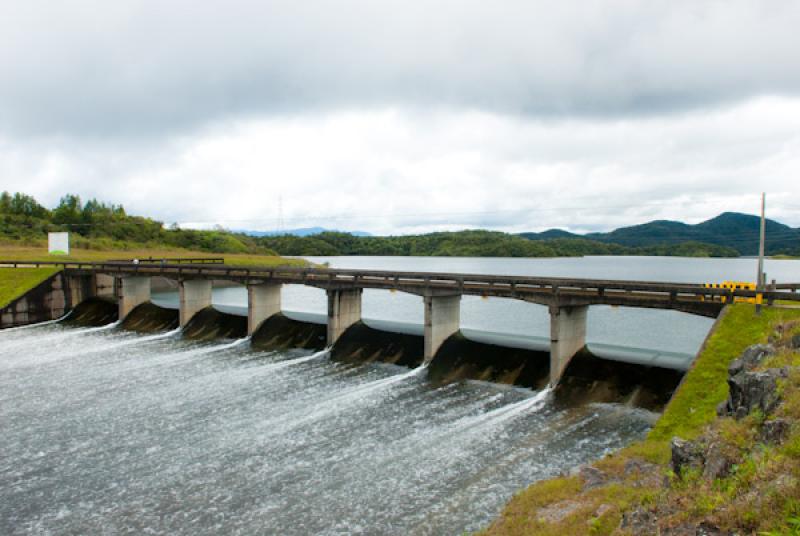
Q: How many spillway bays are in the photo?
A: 7